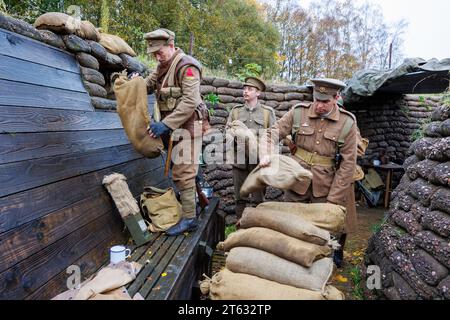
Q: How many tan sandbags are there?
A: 11